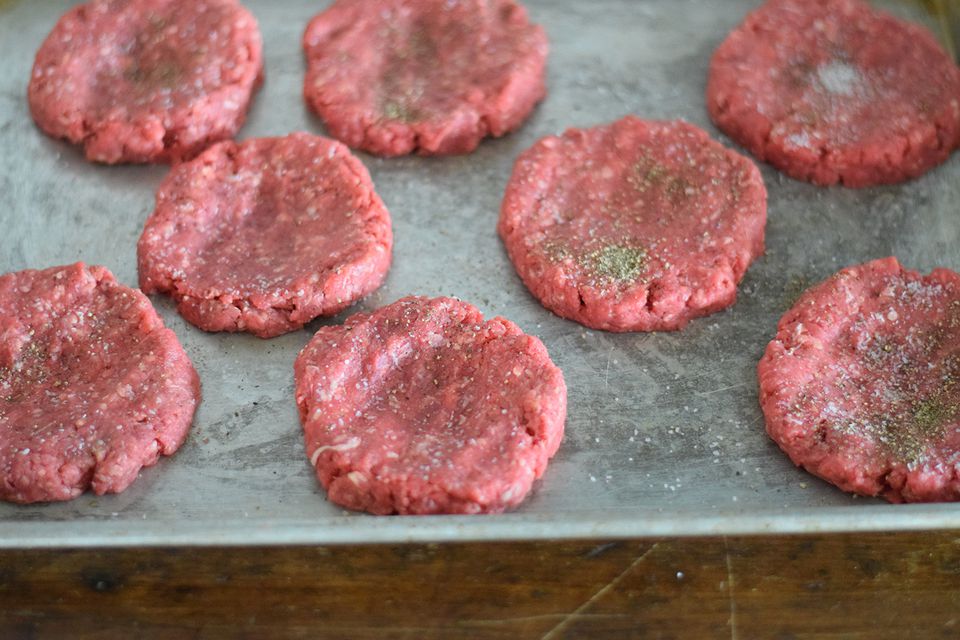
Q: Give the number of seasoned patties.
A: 8